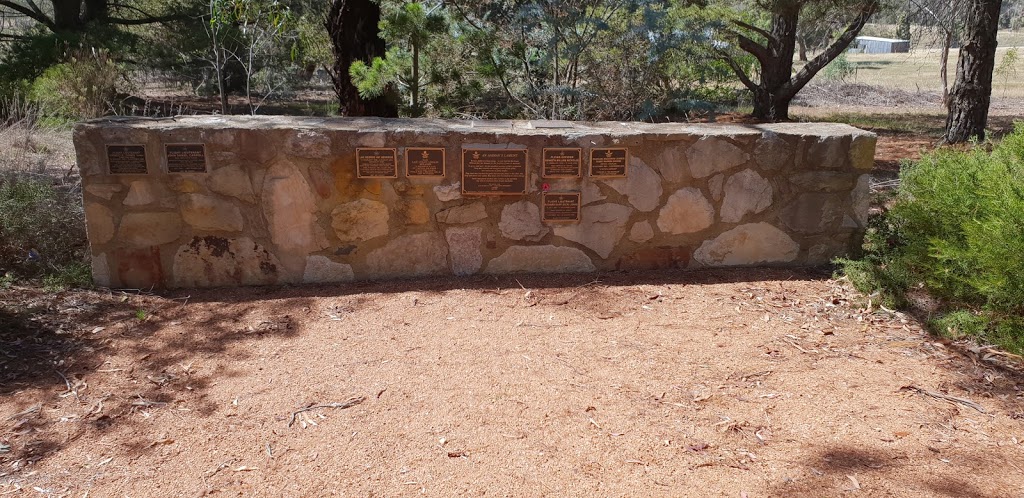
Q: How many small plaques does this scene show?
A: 7